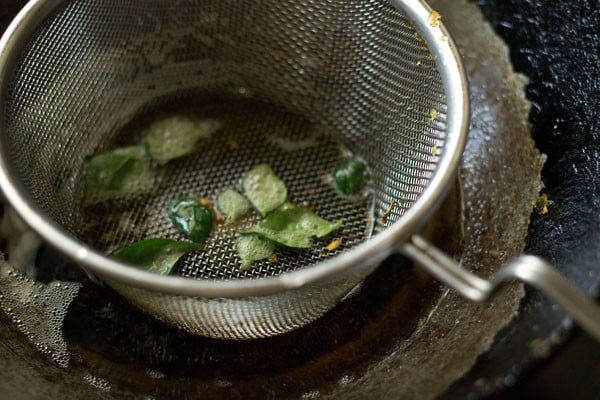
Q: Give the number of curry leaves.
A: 9